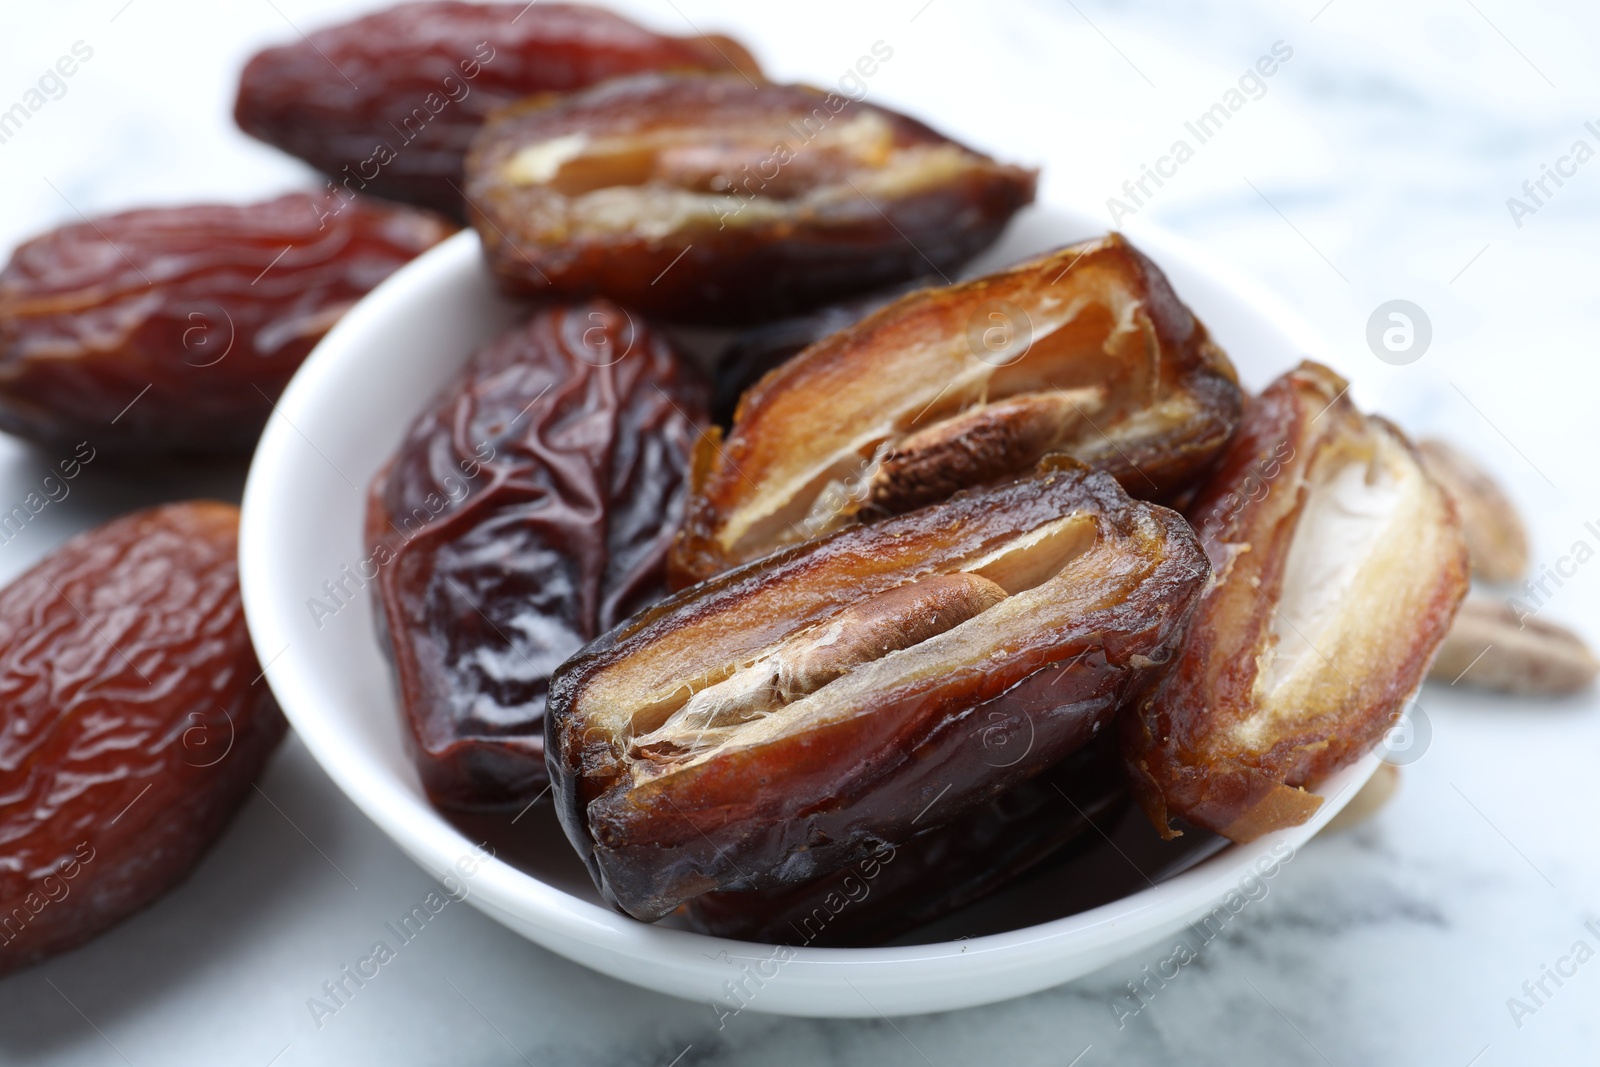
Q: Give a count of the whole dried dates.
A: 4